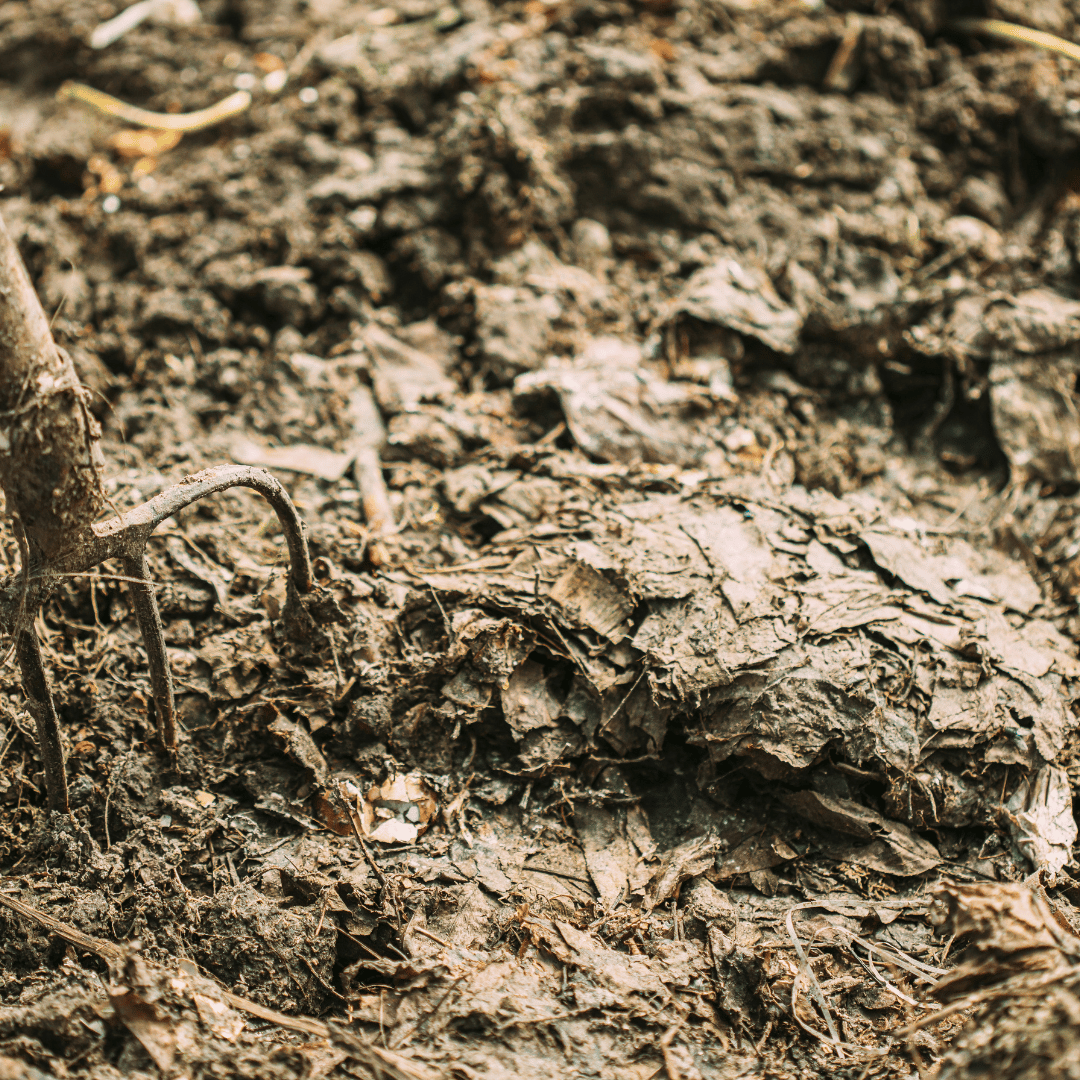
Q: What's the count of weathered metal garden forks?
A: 1